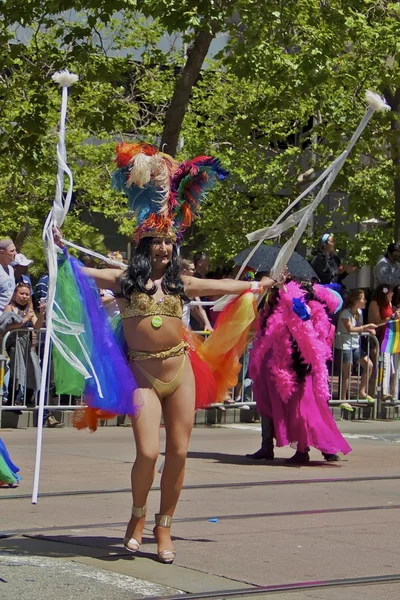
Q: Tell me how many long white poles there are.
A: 2